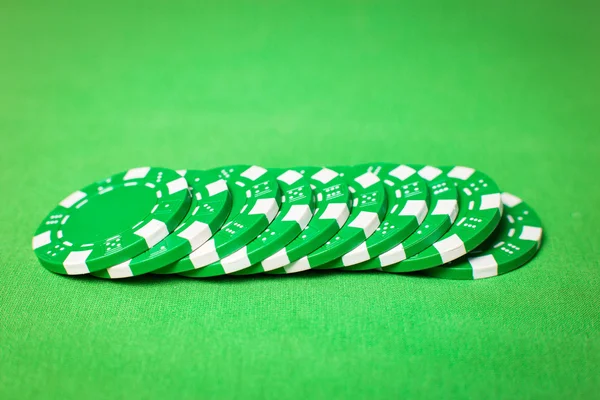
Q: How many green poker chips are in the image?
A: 10